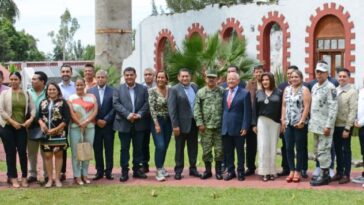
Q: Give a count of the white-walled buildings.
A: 1